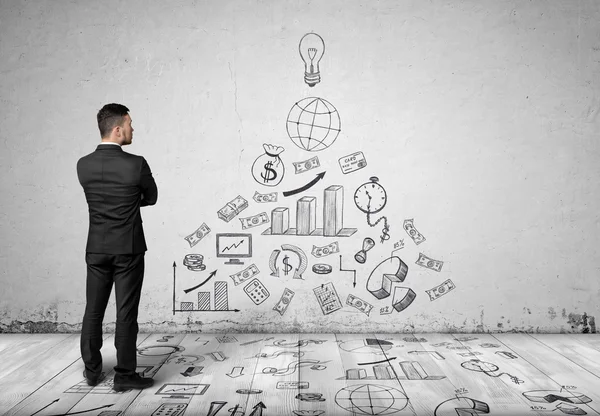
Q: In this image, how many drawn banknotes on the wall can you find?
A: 11